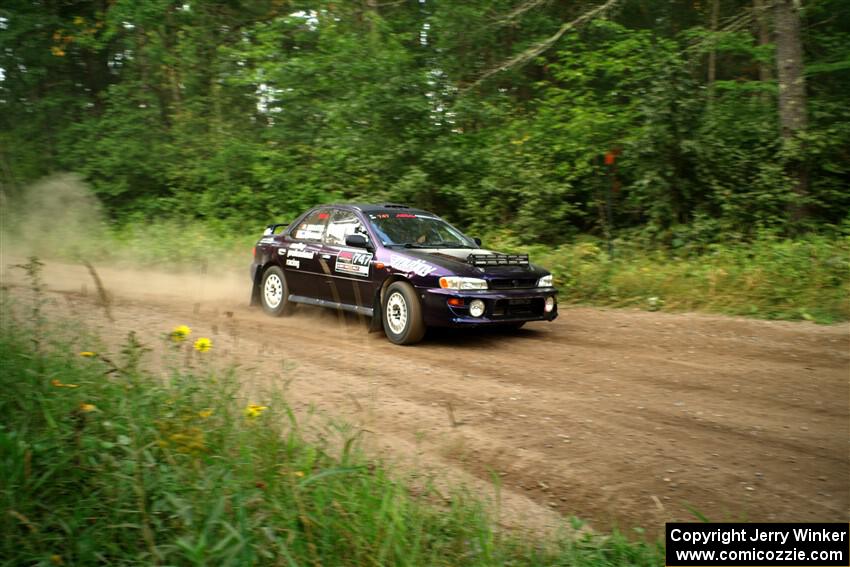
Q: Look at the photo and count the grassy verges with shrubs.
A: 2